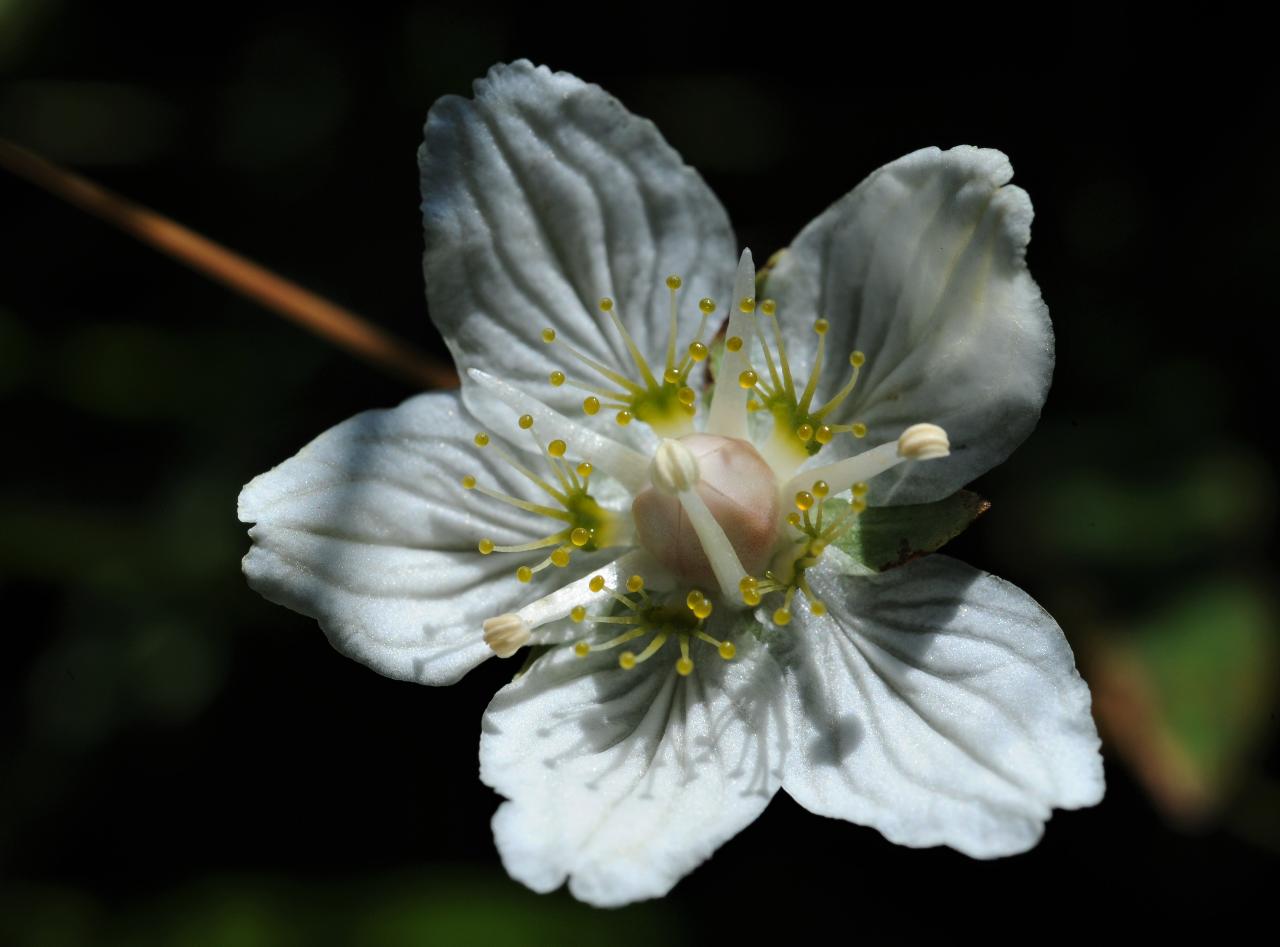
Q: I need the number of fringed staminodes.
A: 5